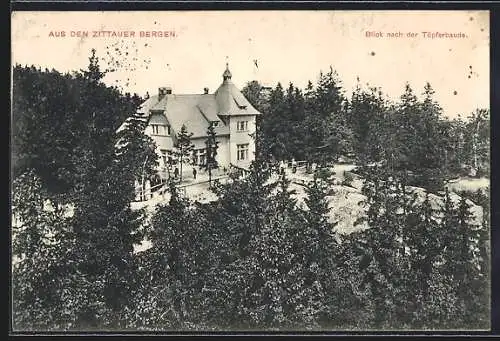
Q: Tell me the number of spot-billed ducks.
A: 0